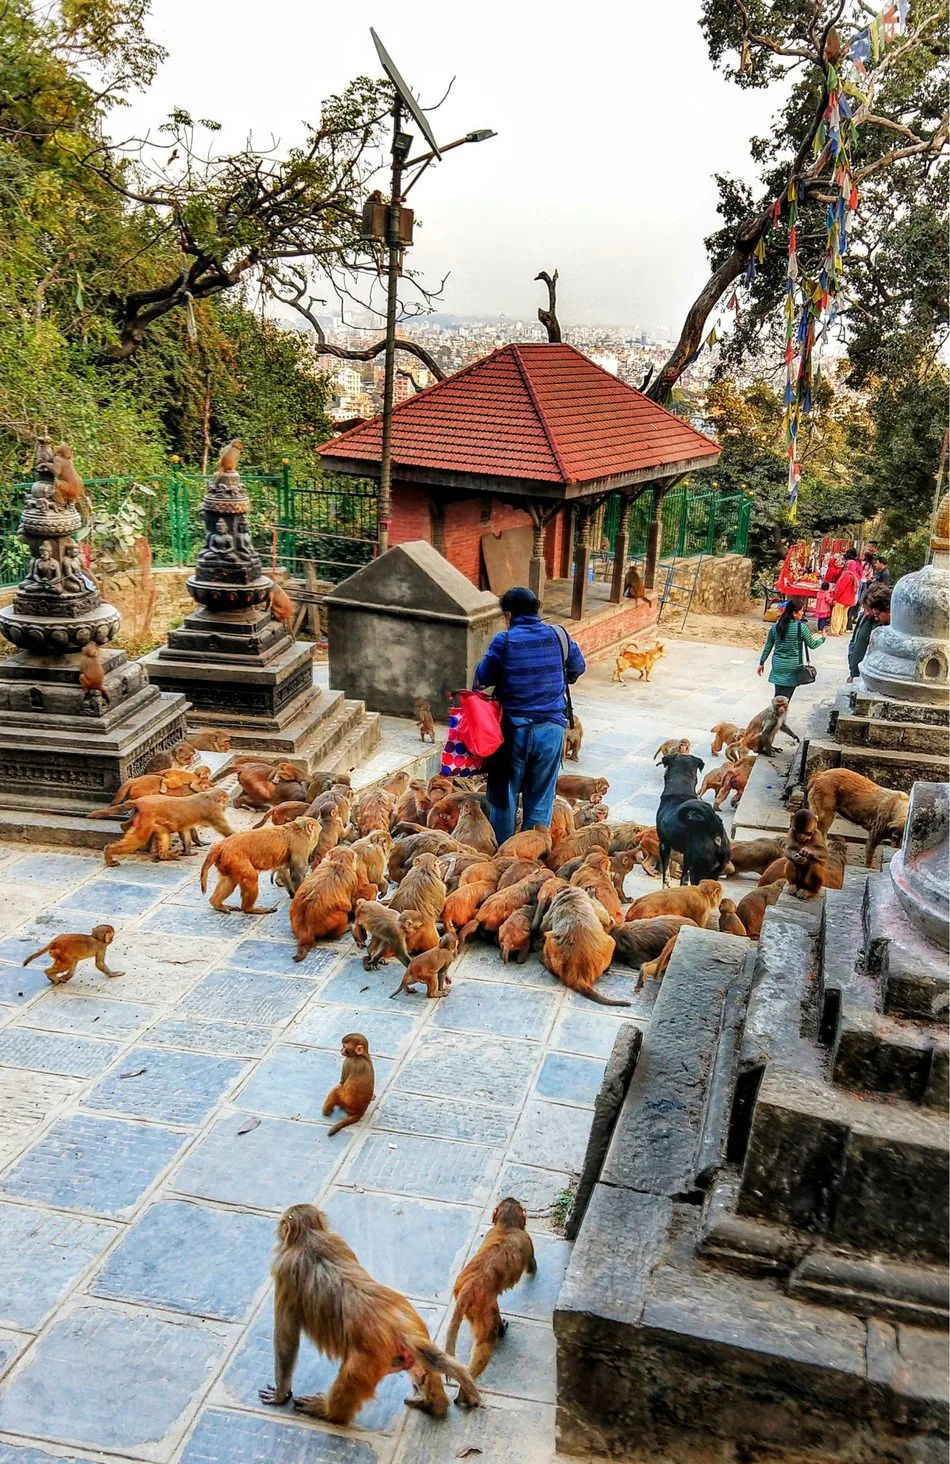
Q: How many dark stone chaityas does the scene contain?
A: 2